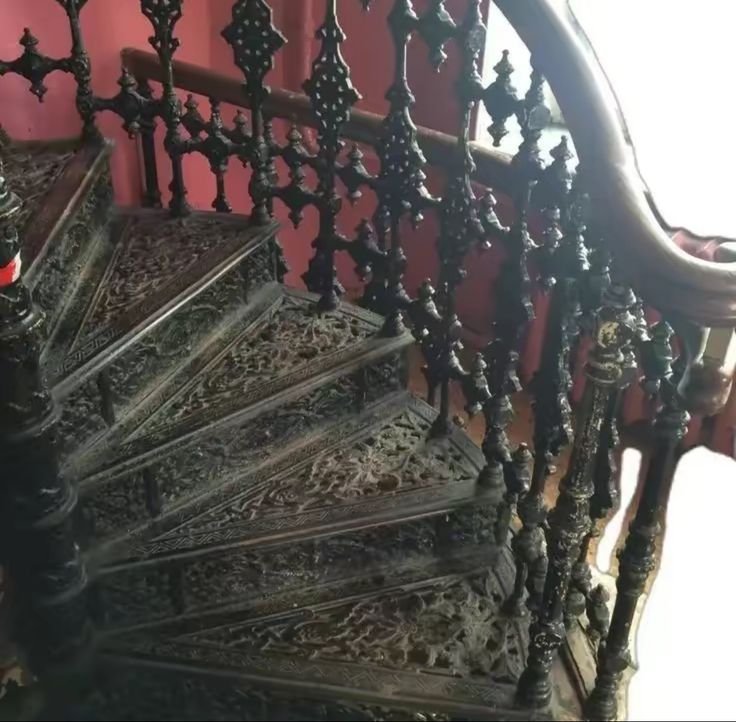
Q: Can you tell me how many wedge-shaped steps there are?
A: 5